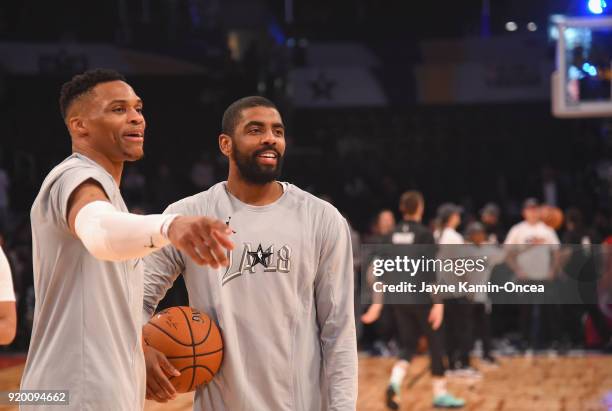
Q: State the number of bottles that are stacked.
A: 0